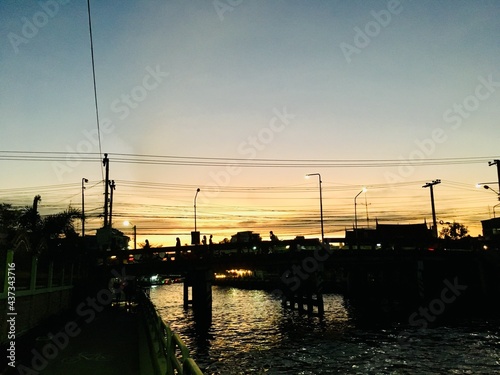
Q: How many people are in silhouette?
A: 5